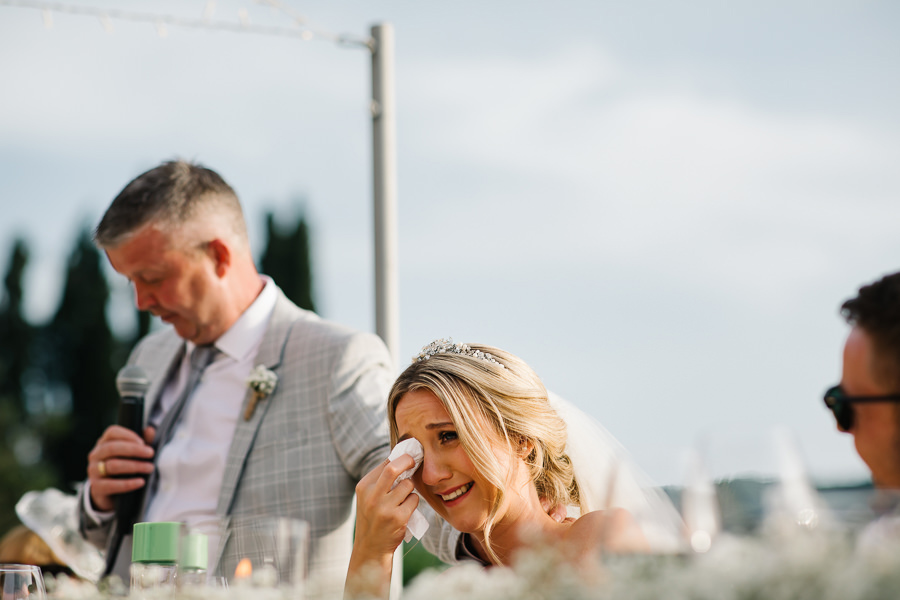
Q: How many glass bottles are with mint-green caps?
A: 2